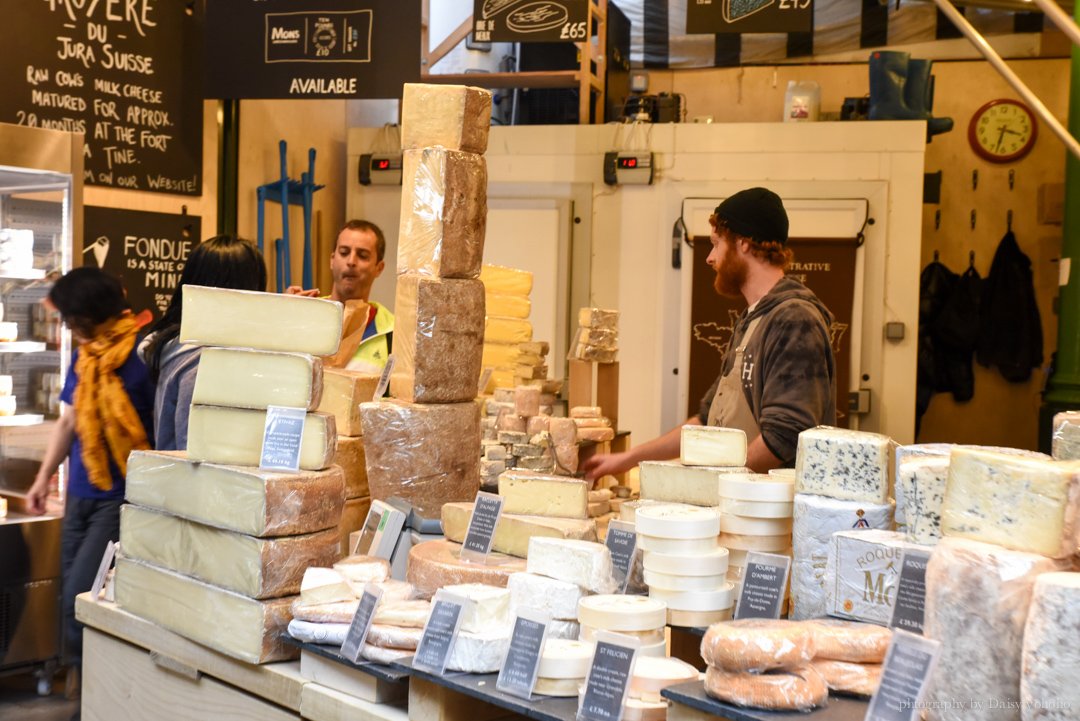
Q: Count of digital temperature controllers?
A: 2